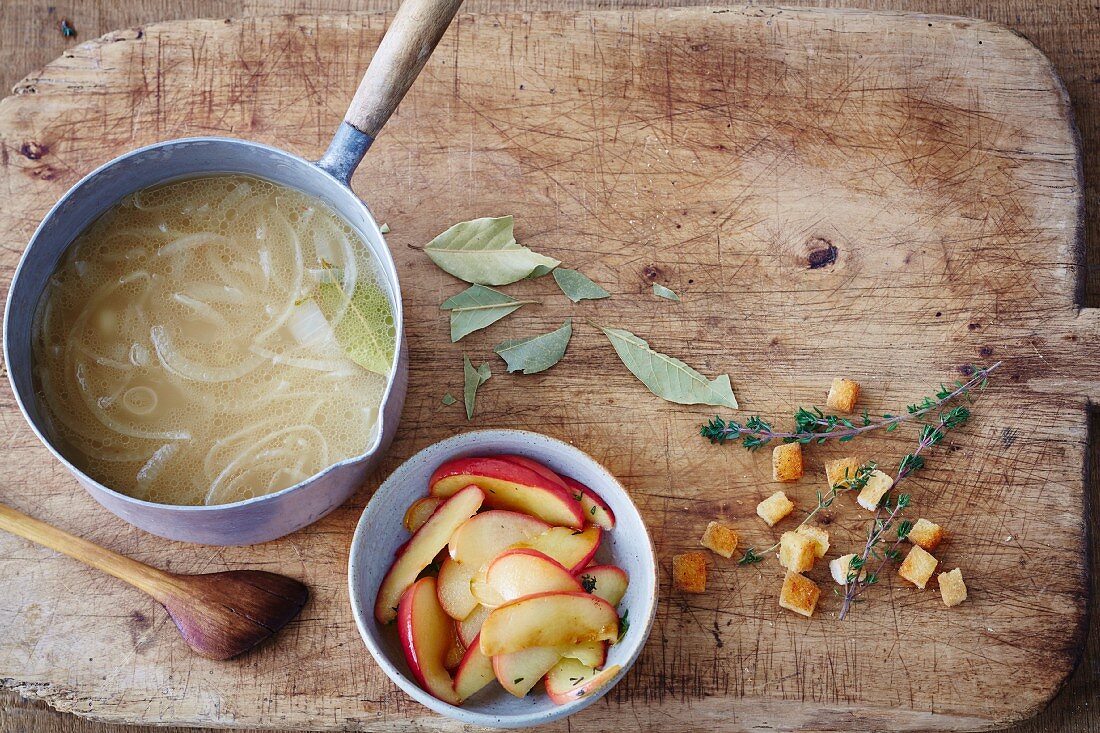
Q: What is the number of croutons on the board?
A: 14